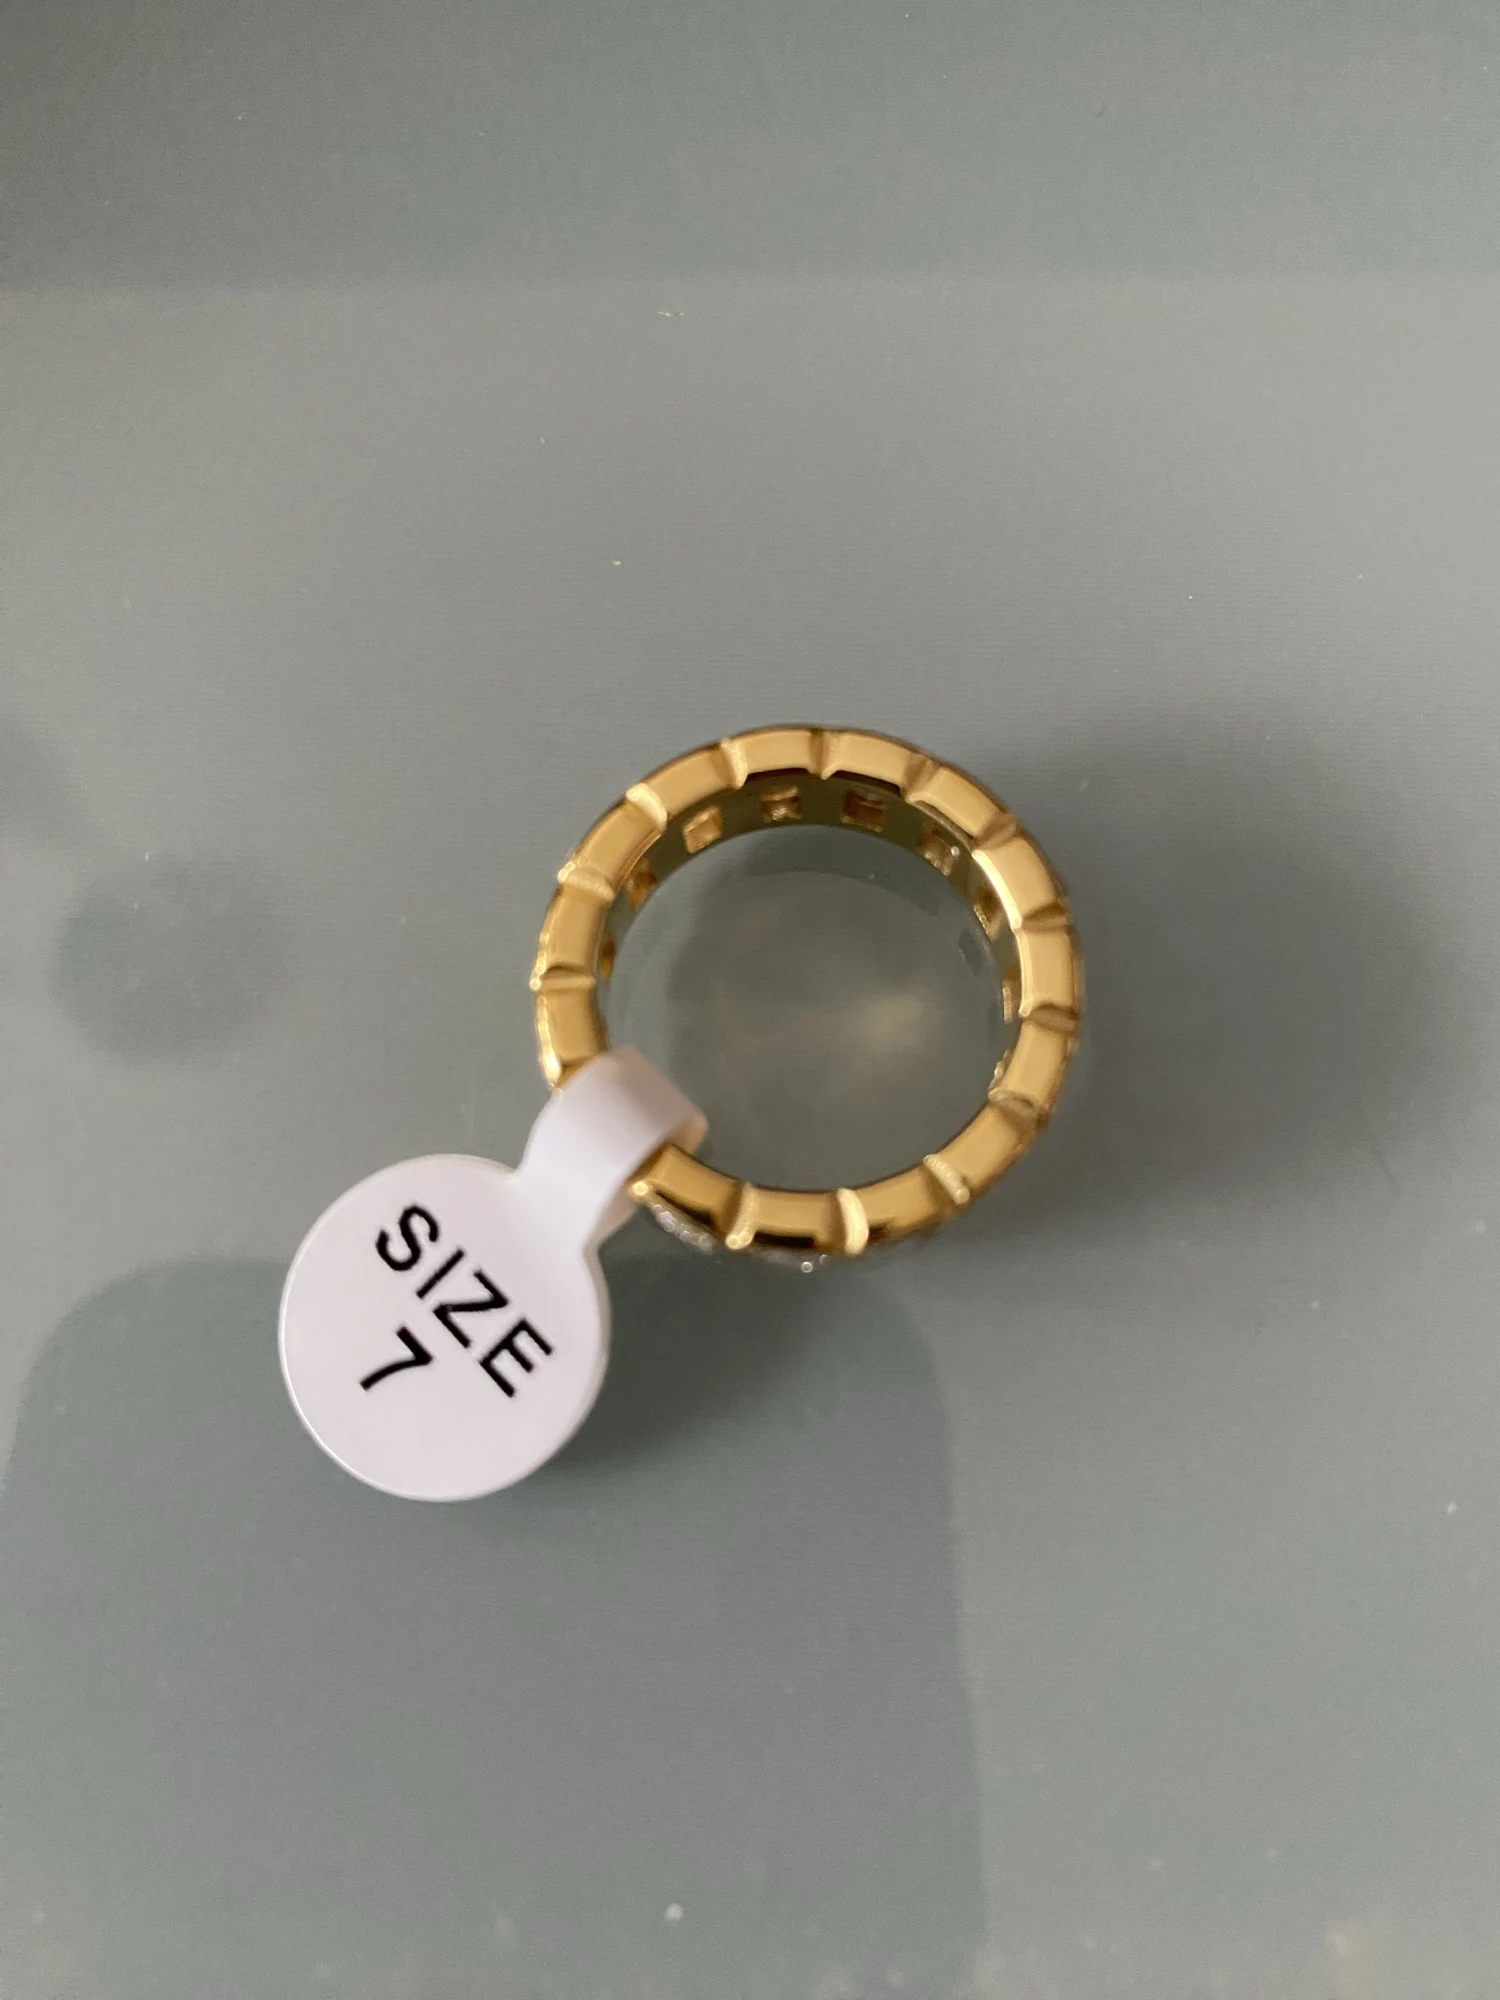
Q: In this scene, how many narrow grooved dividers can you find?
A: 13